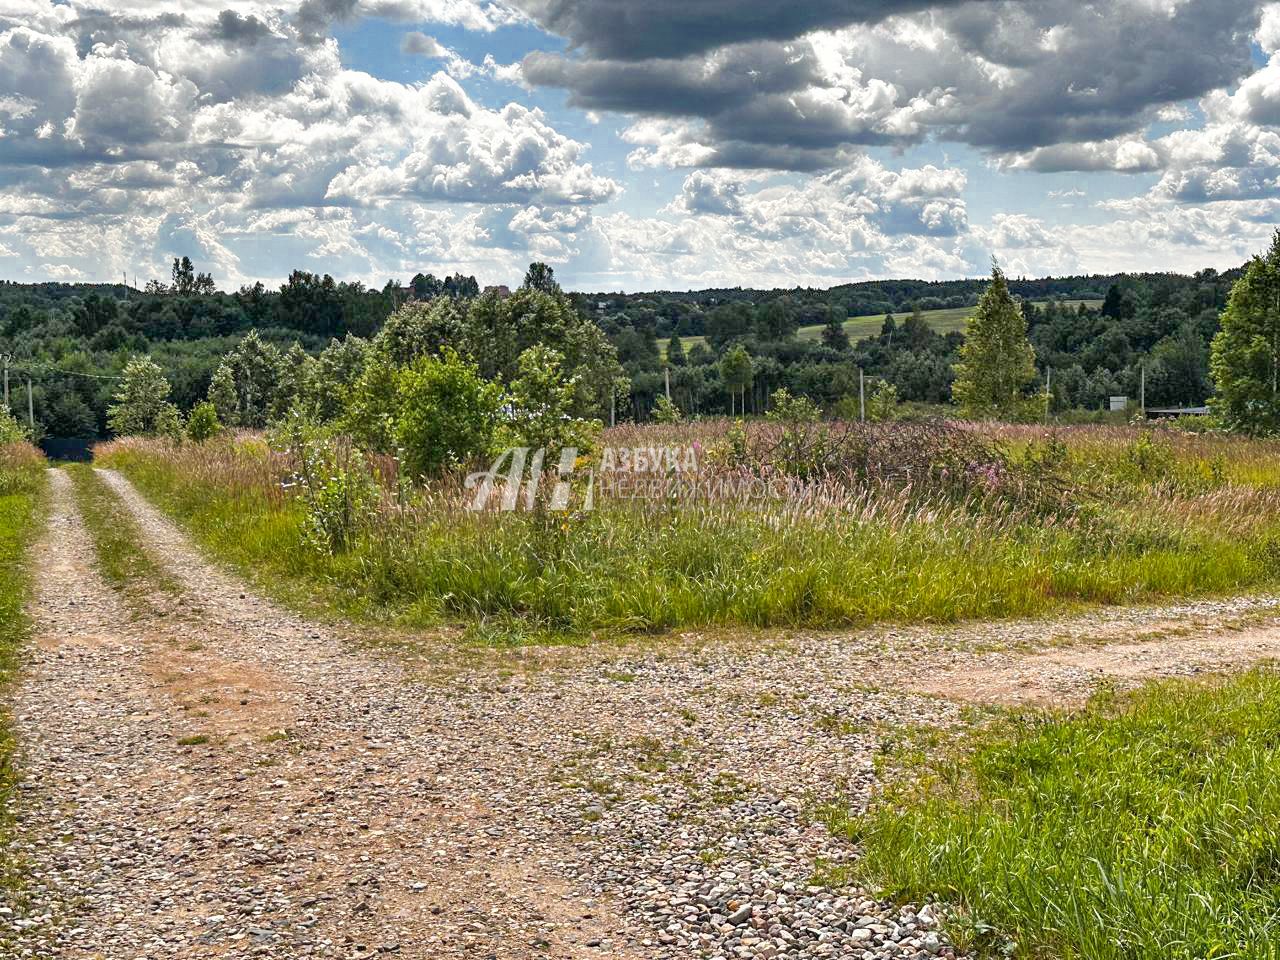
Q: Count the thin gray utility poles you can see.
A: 7